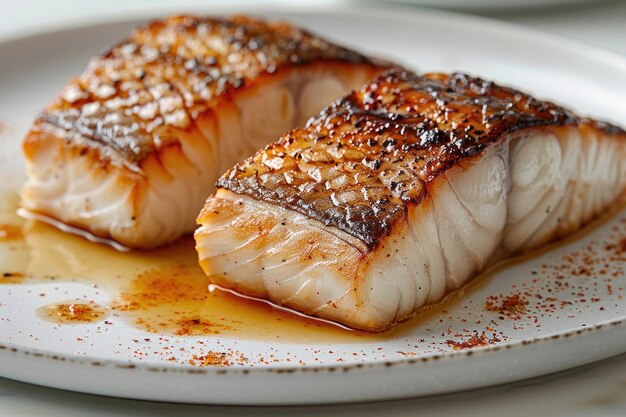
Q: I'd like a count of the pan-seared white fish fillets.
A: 2